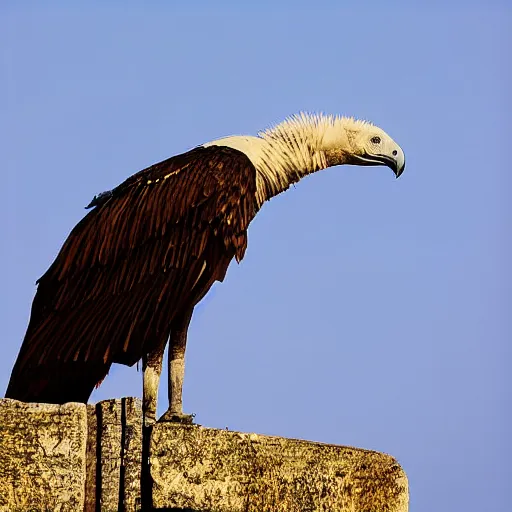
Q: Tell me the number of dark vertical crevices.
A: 3